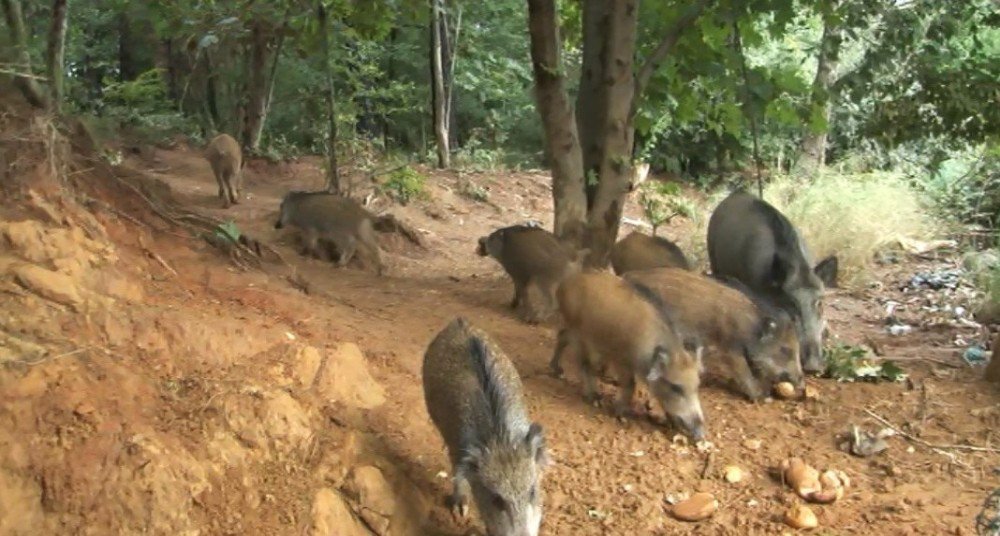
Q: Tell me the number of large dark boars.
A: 1